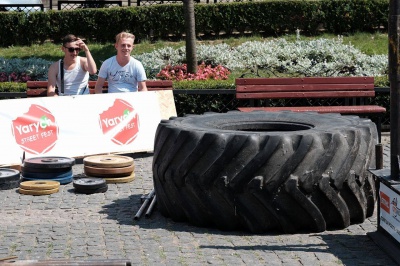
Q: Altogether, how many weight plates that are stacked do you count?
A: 13